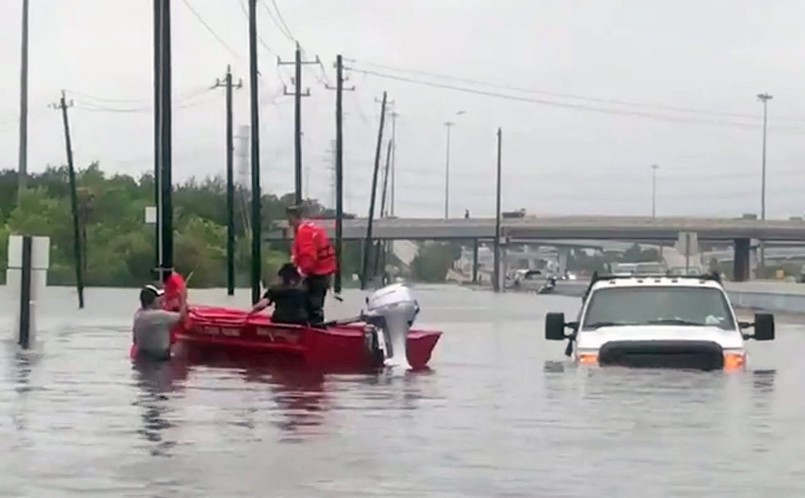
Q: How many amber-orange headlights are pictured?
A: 2